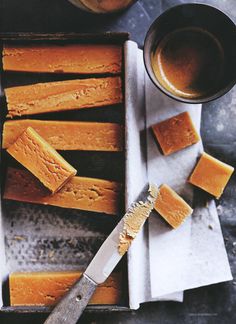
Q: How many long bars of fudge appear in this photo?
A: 5